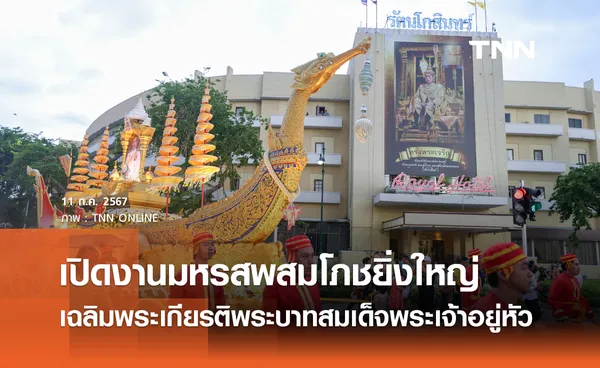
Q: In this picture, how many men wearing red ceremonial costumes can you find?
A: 5